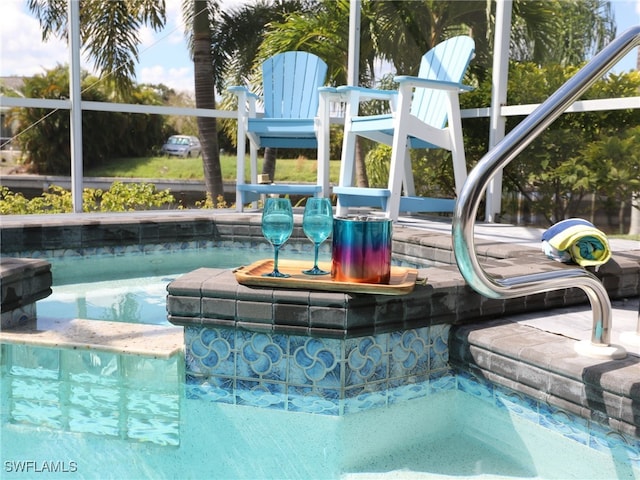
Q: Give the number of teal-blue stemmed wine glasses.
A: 2